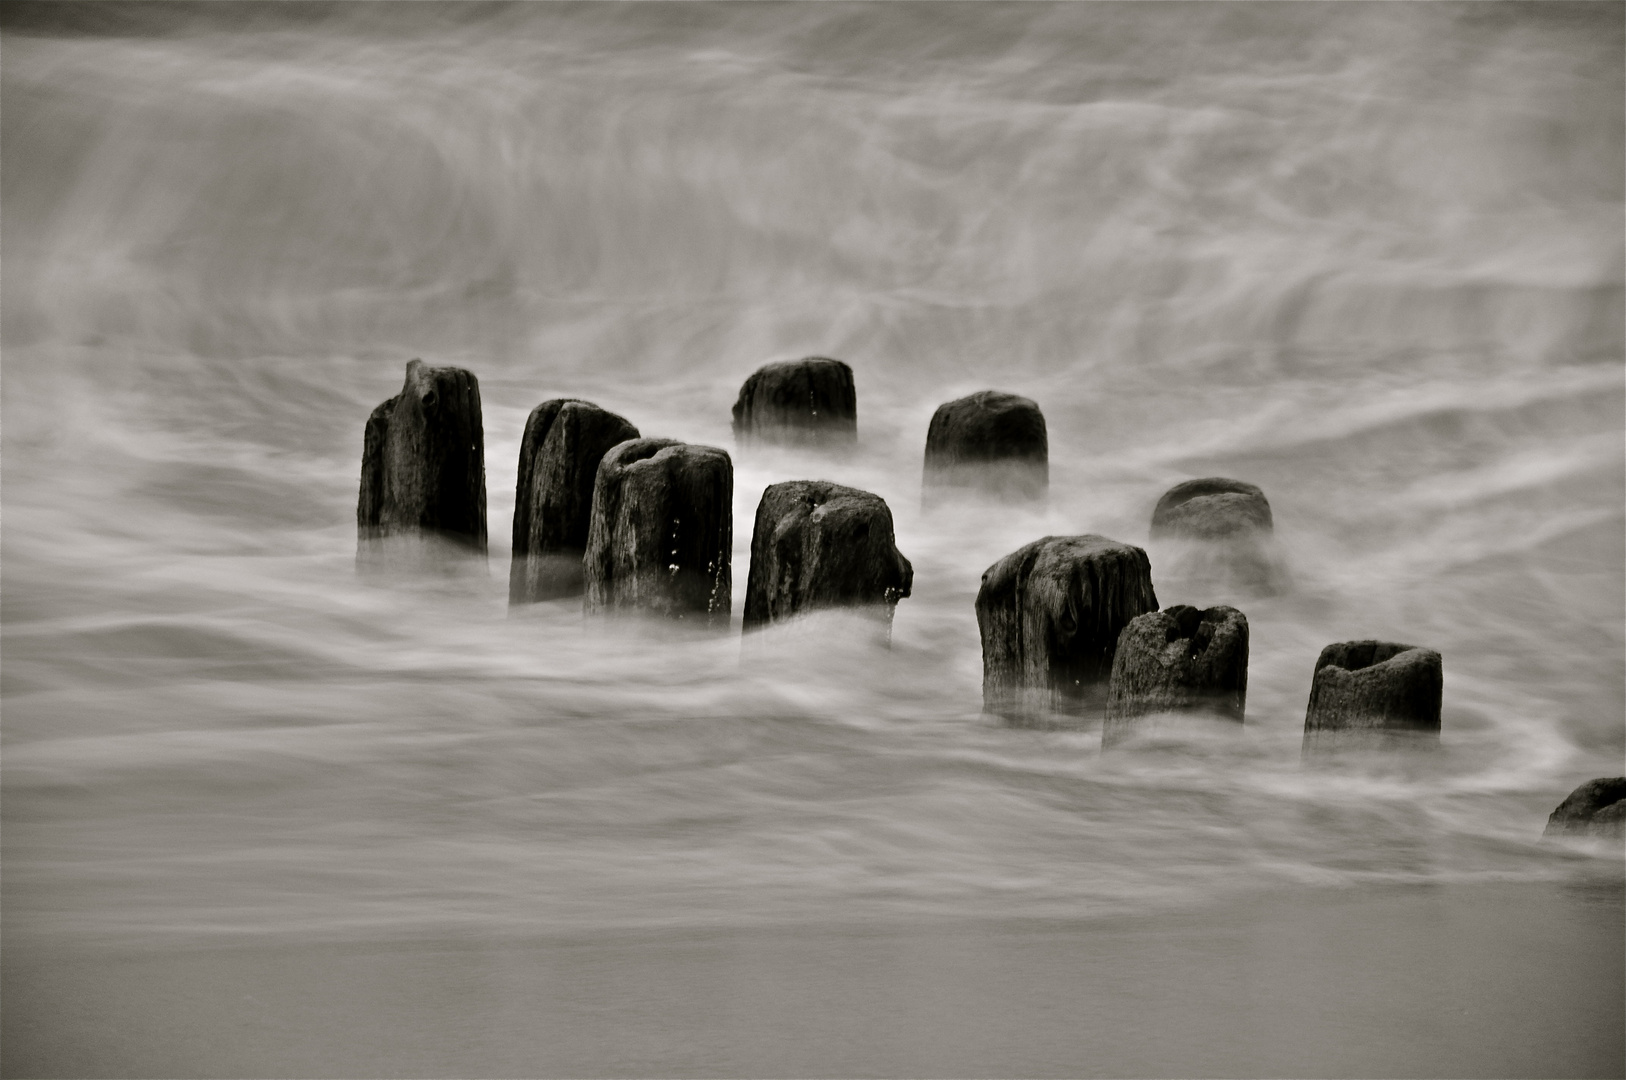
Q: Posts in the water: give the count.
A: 11